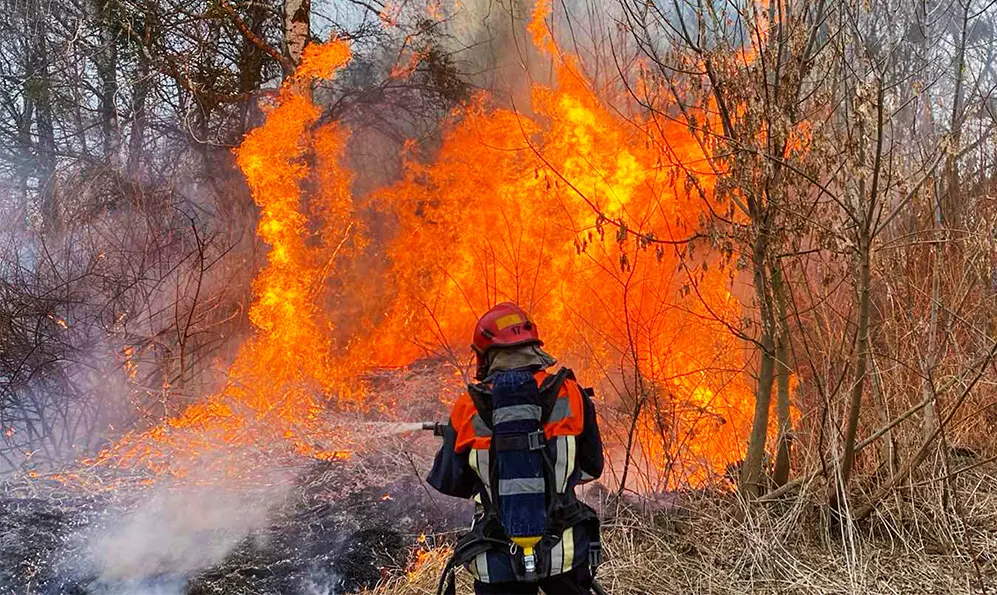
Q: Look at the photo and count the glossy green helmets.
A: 0